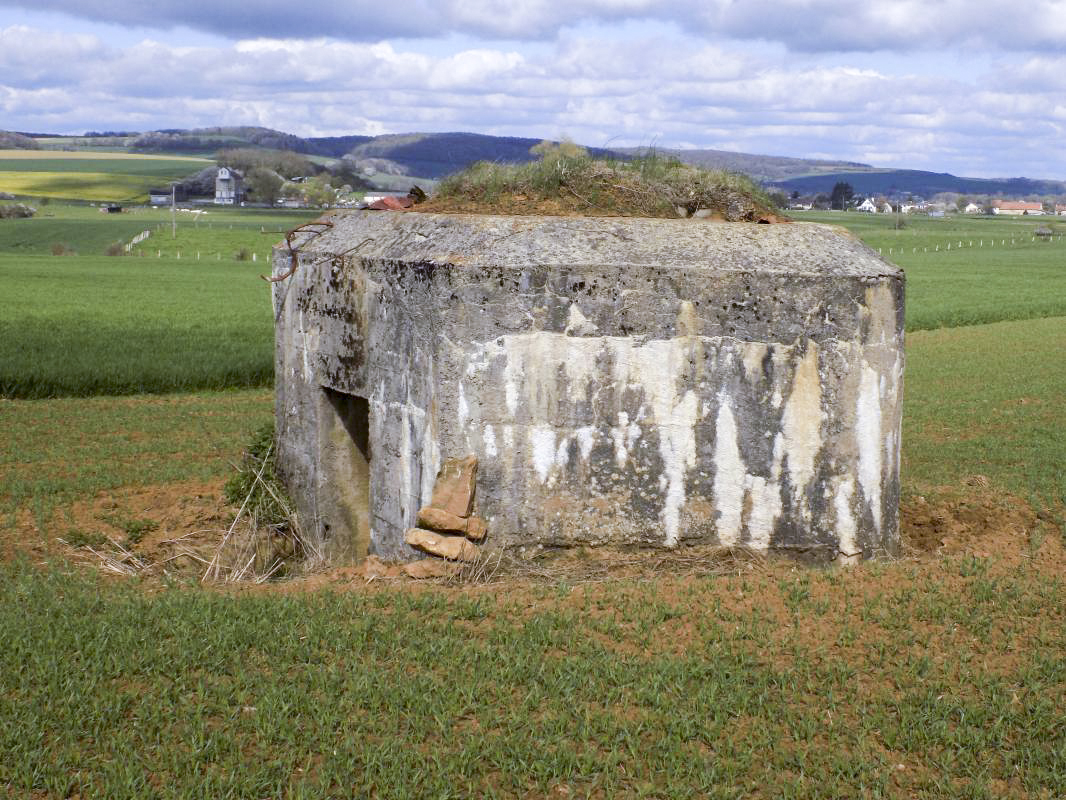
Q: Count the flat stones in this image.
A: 4